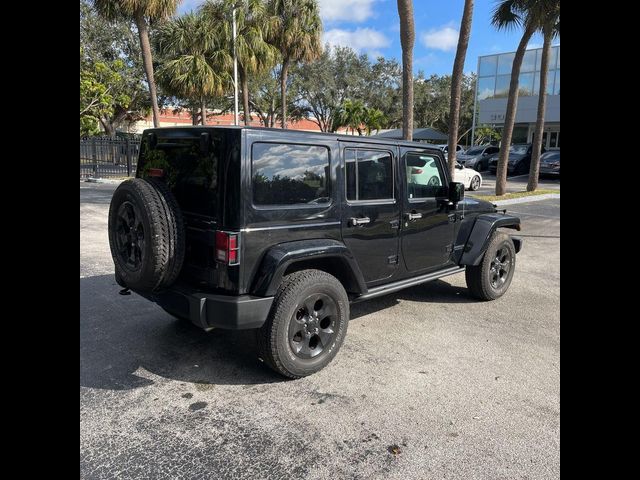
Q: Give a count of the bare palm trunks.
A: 2